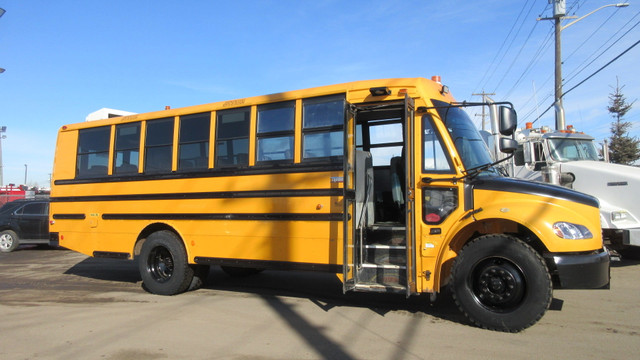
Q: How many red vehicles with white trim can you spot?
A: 0